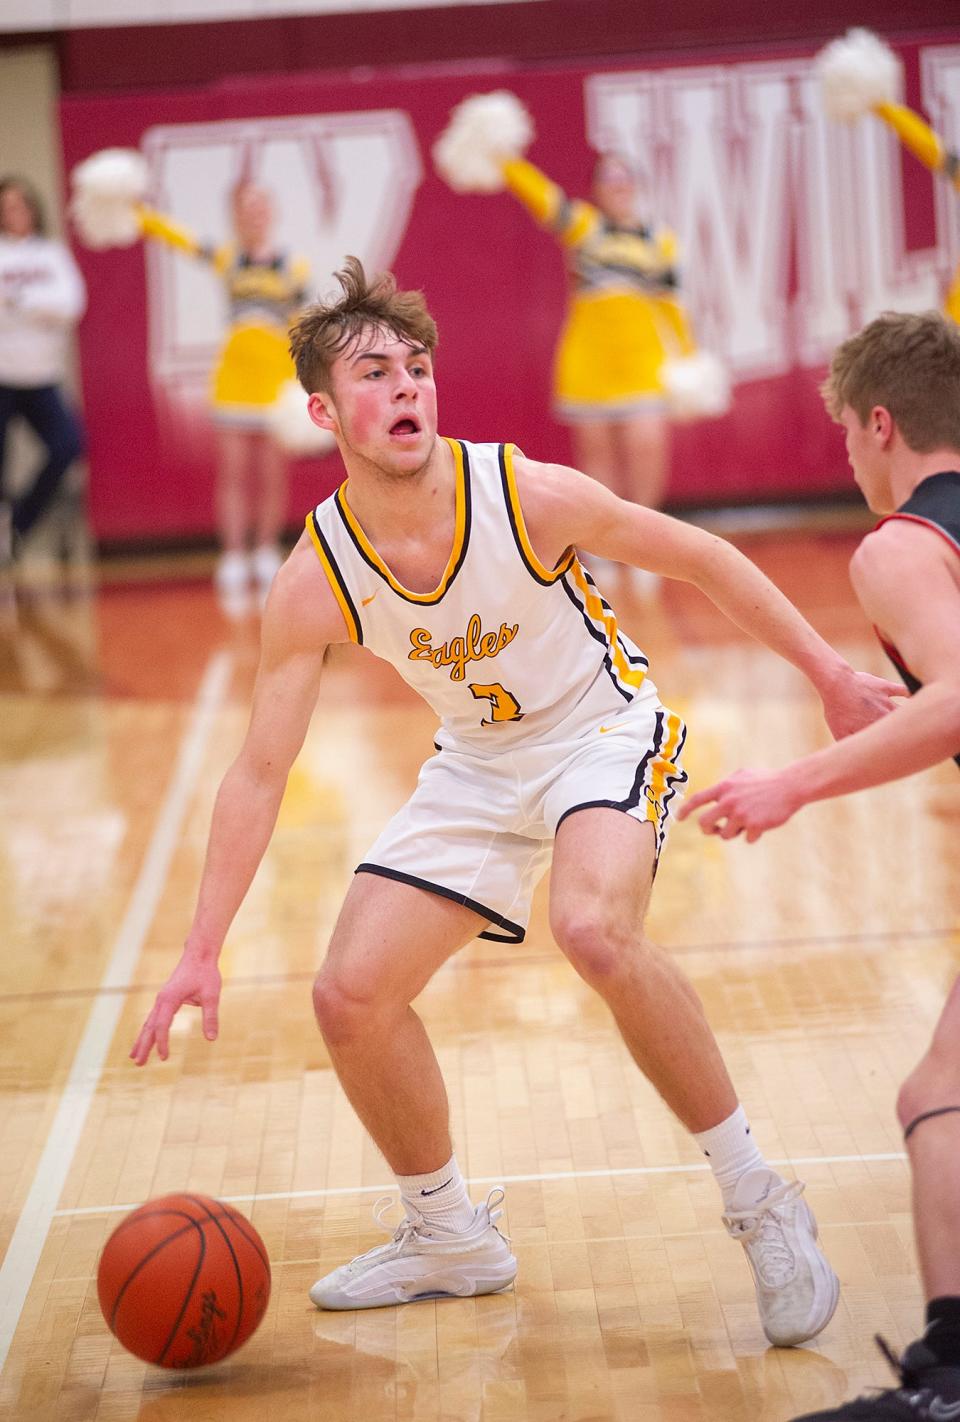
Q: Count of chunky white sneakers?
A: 2